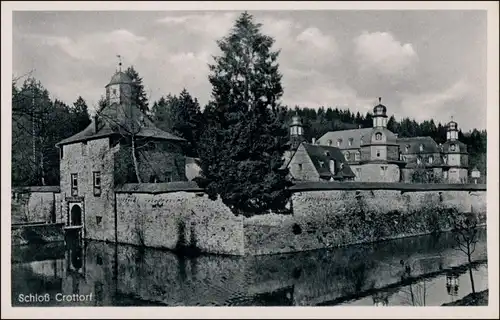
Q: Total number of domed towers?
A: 4